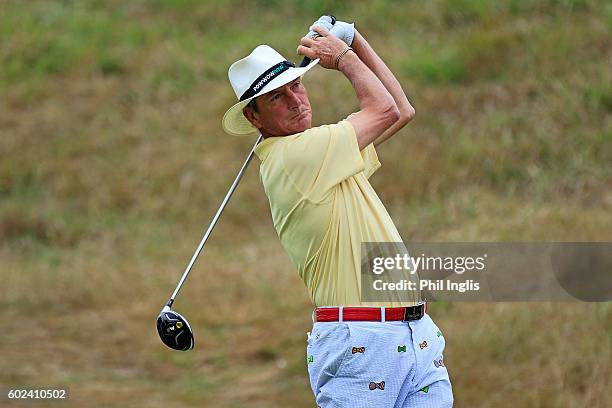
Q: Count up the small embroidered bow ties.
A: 8